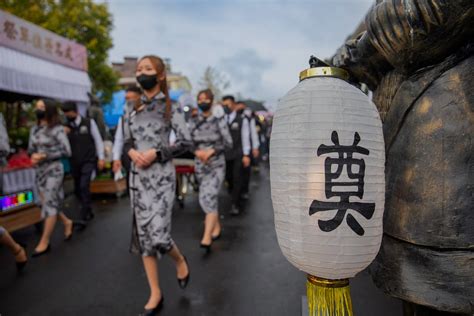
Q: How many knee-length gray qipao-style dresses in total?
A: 3